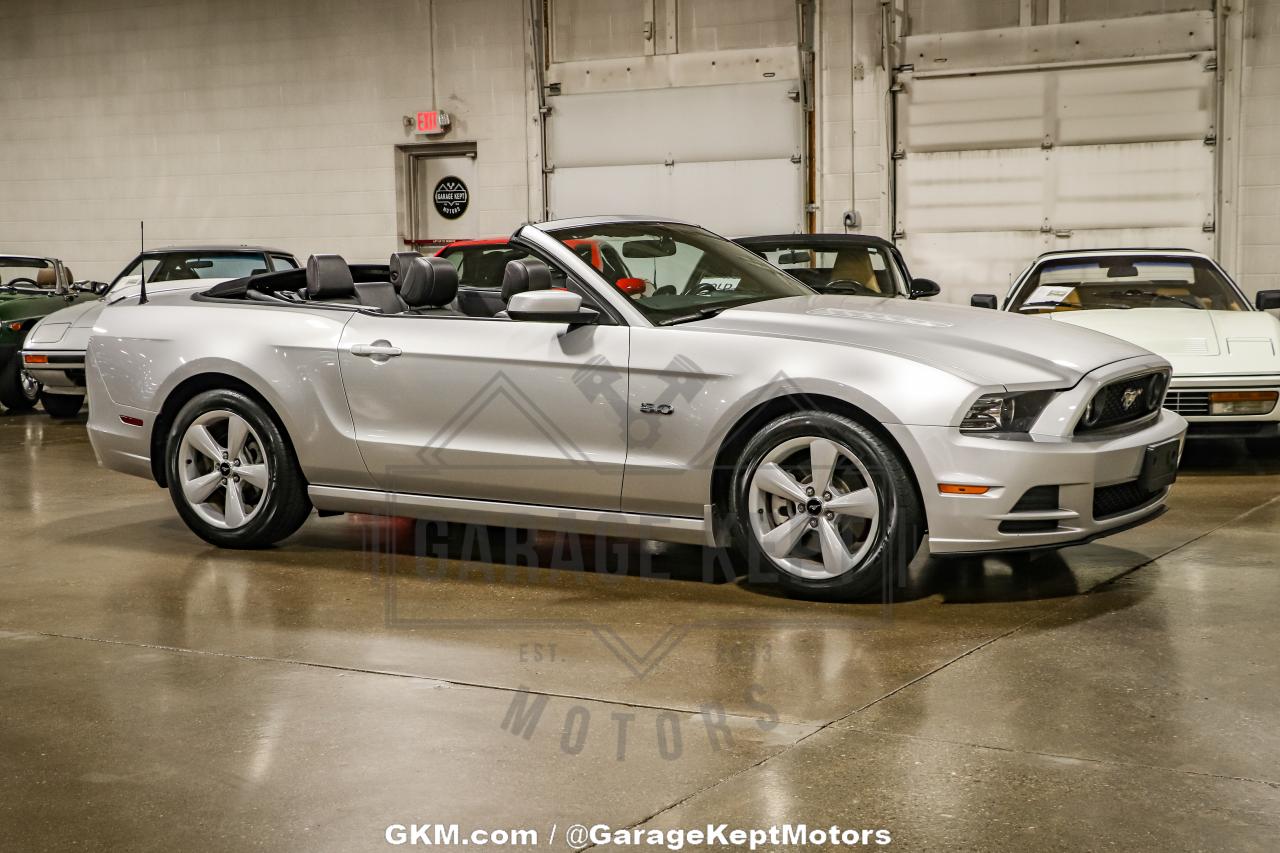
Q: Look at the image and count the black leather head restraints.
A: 4